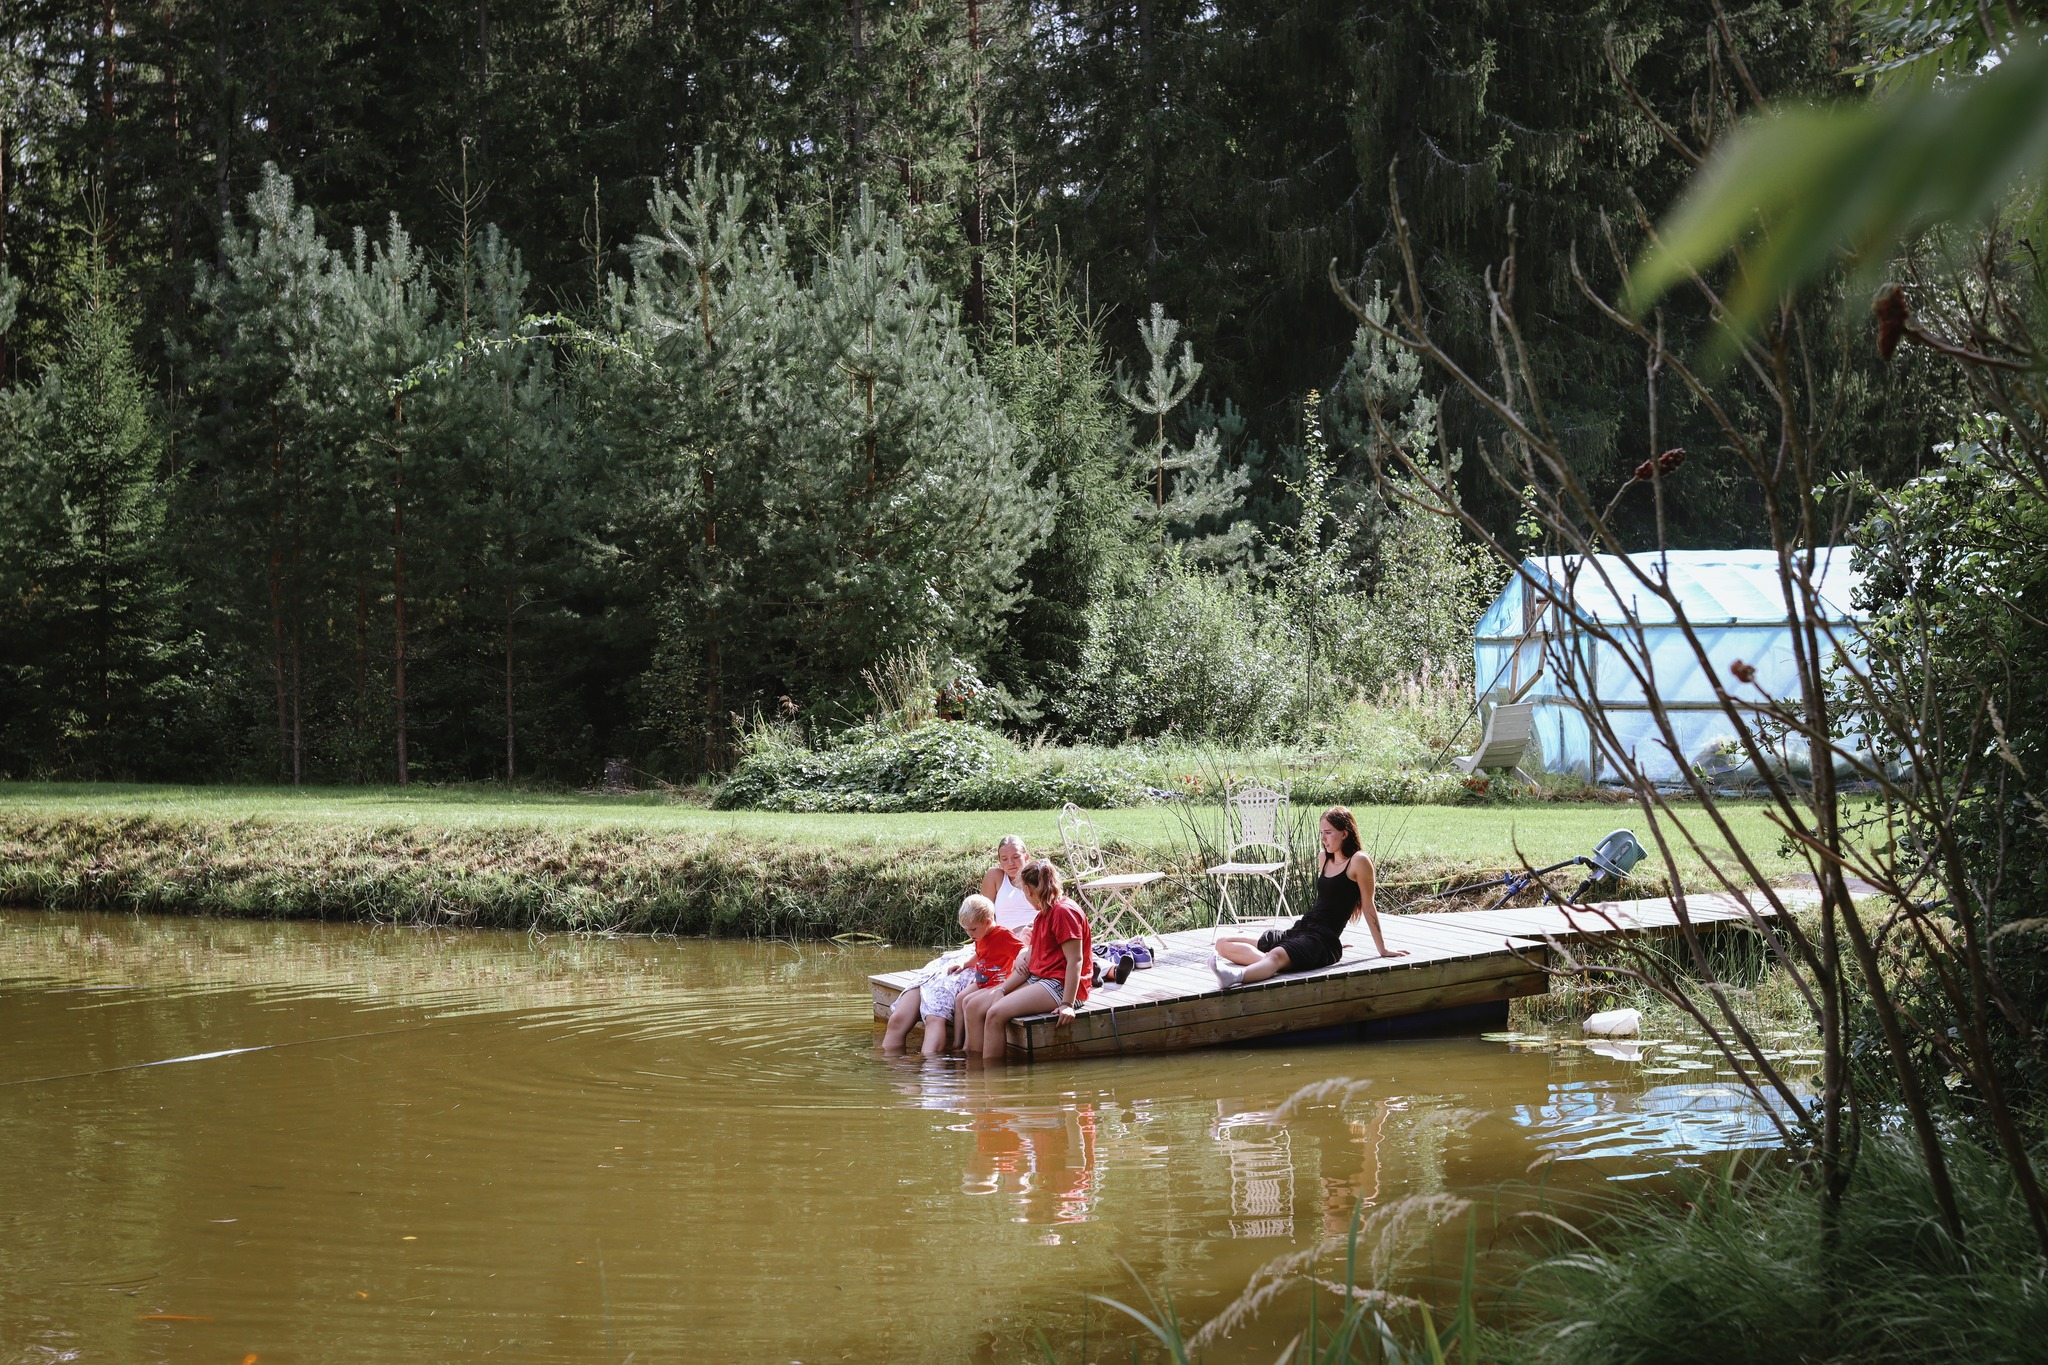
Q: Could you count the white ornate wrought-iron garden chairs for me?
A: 2